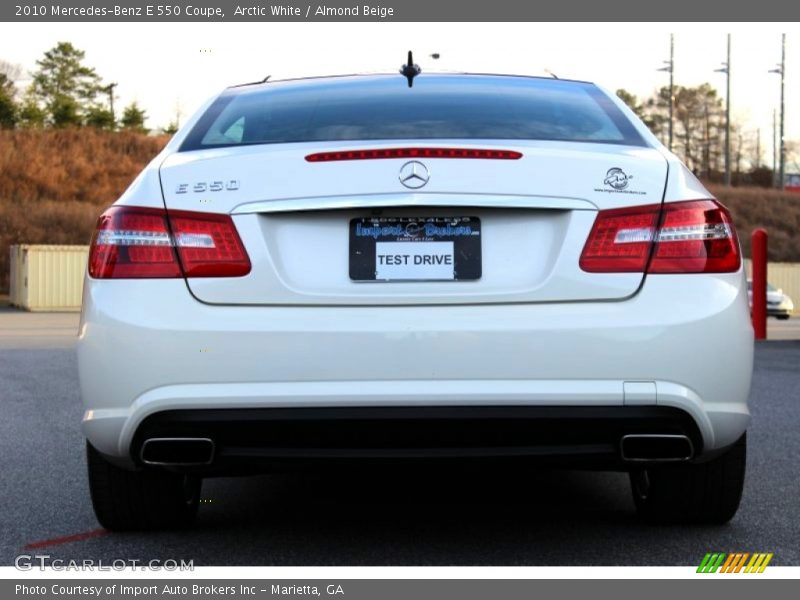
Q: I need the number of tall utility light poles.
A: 3